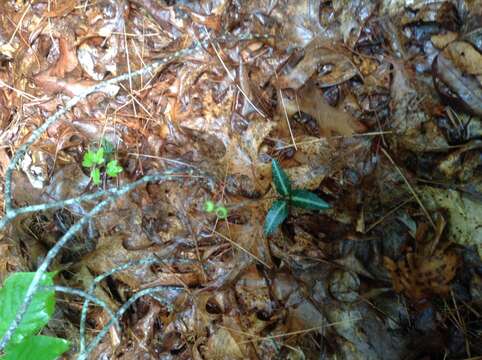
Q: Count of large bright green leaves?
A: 2